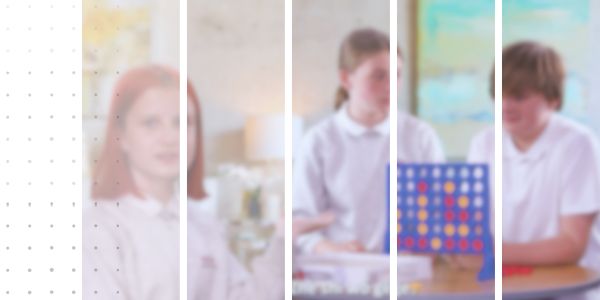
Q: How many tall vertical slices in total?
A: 5